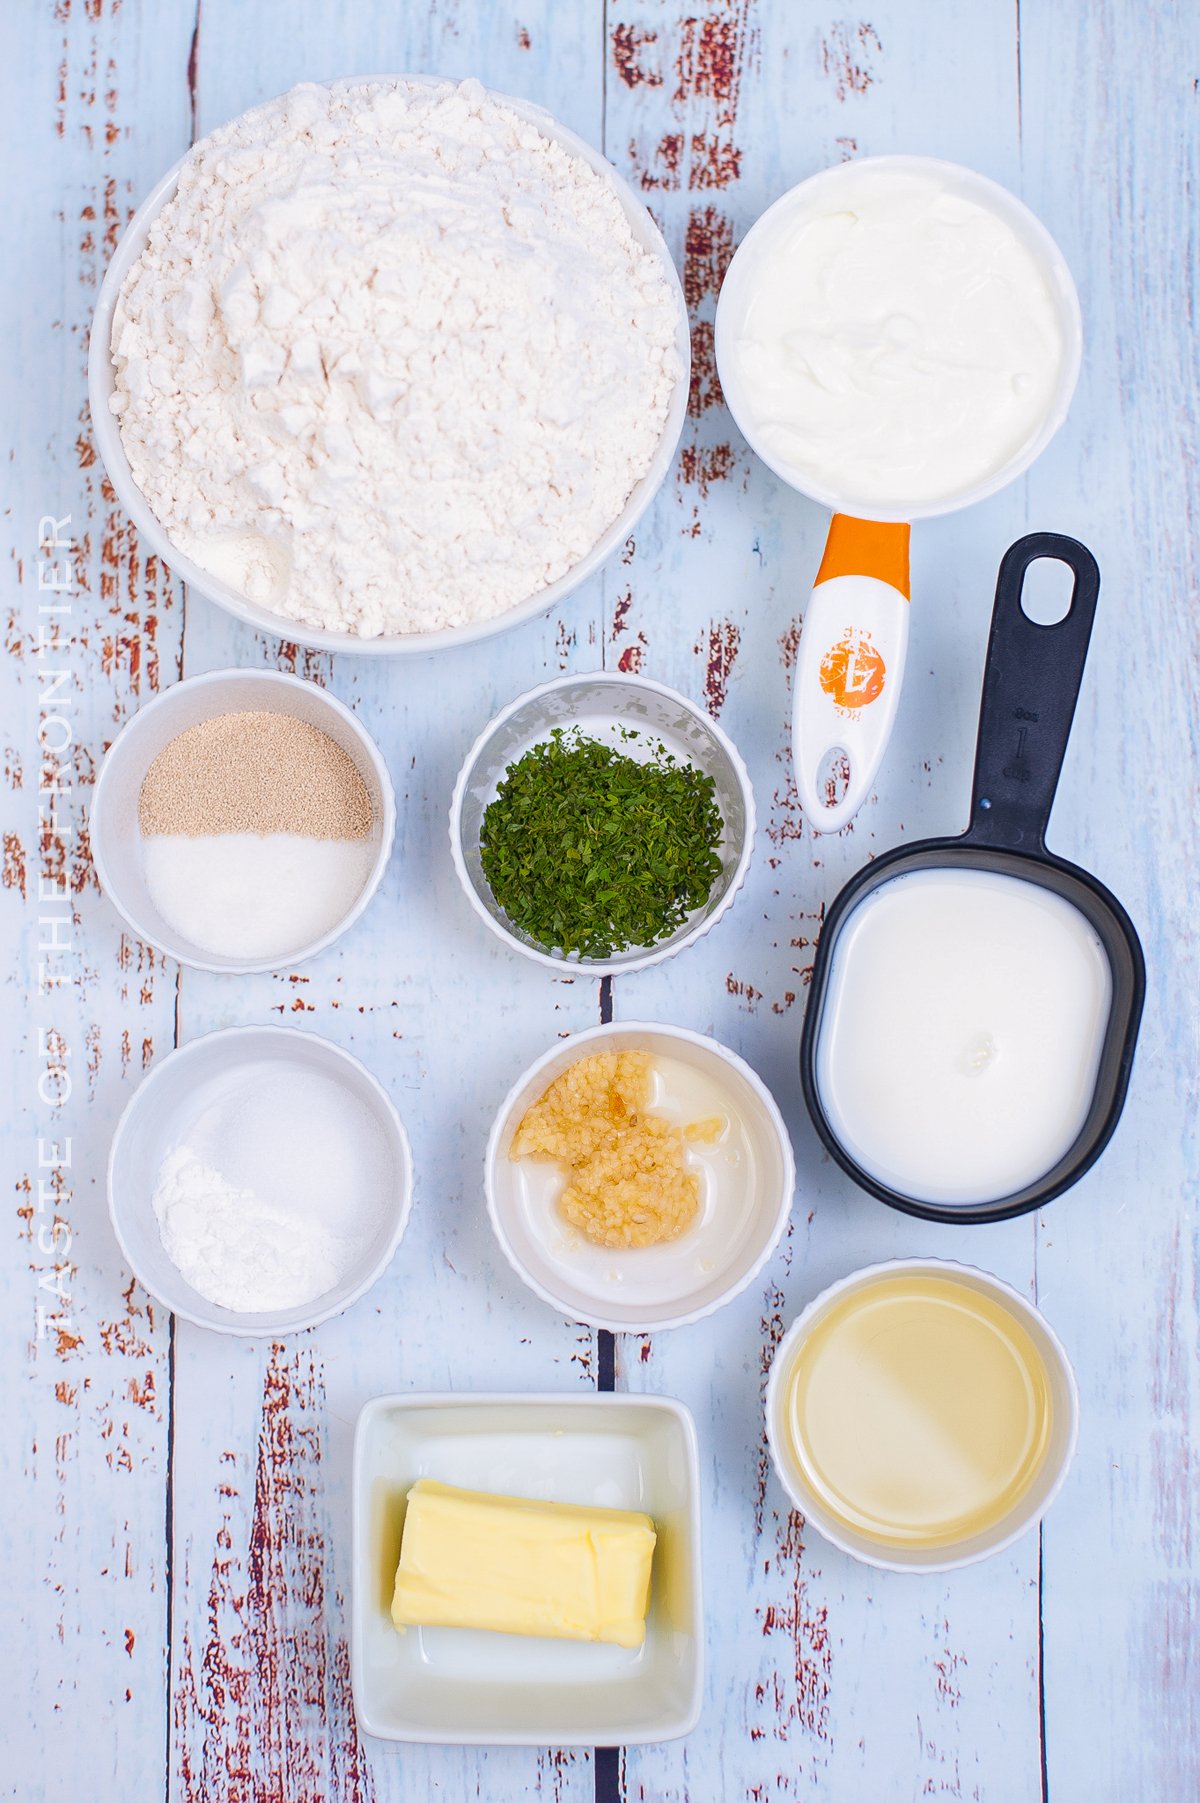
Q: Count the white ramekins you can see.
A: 5